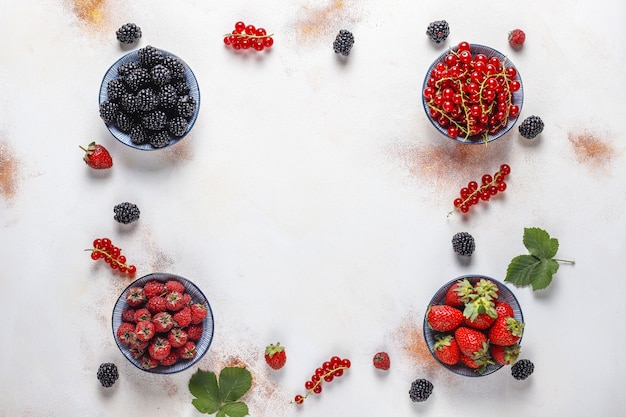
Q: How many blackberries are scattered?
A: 9